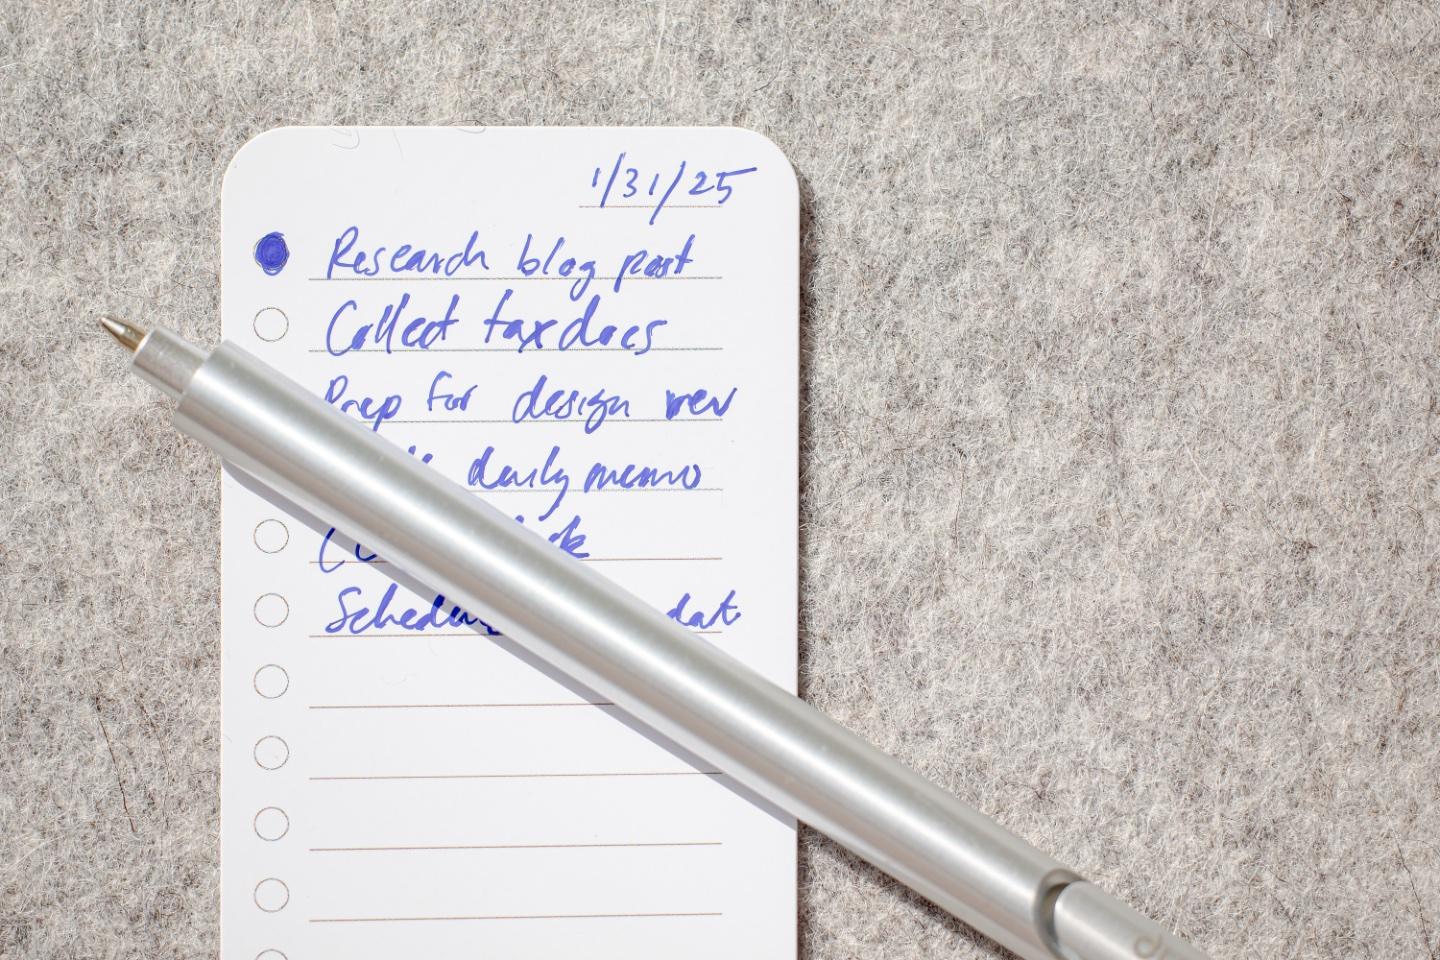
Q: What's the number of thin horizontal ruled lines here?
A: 11